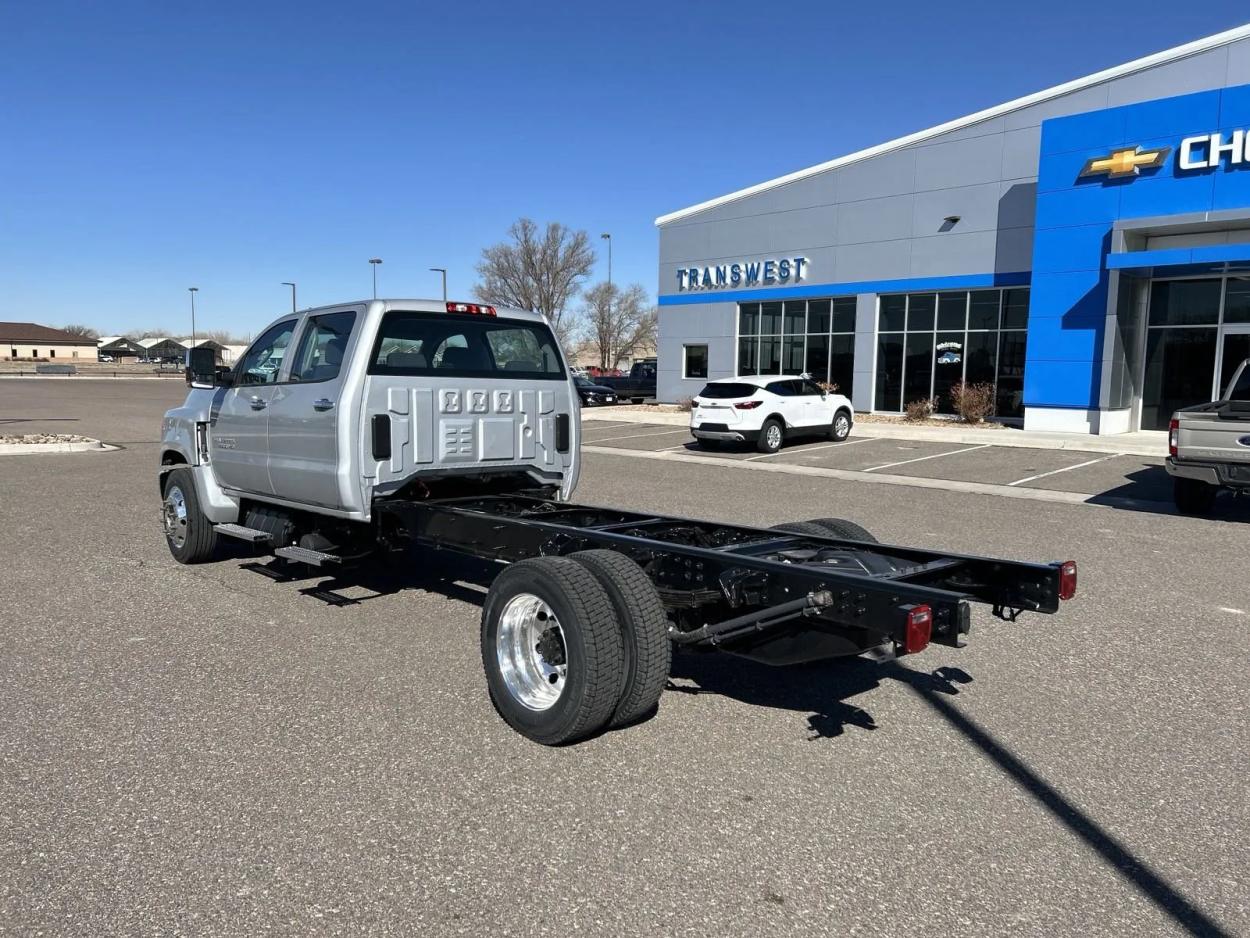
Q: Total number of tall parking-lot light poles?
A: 5